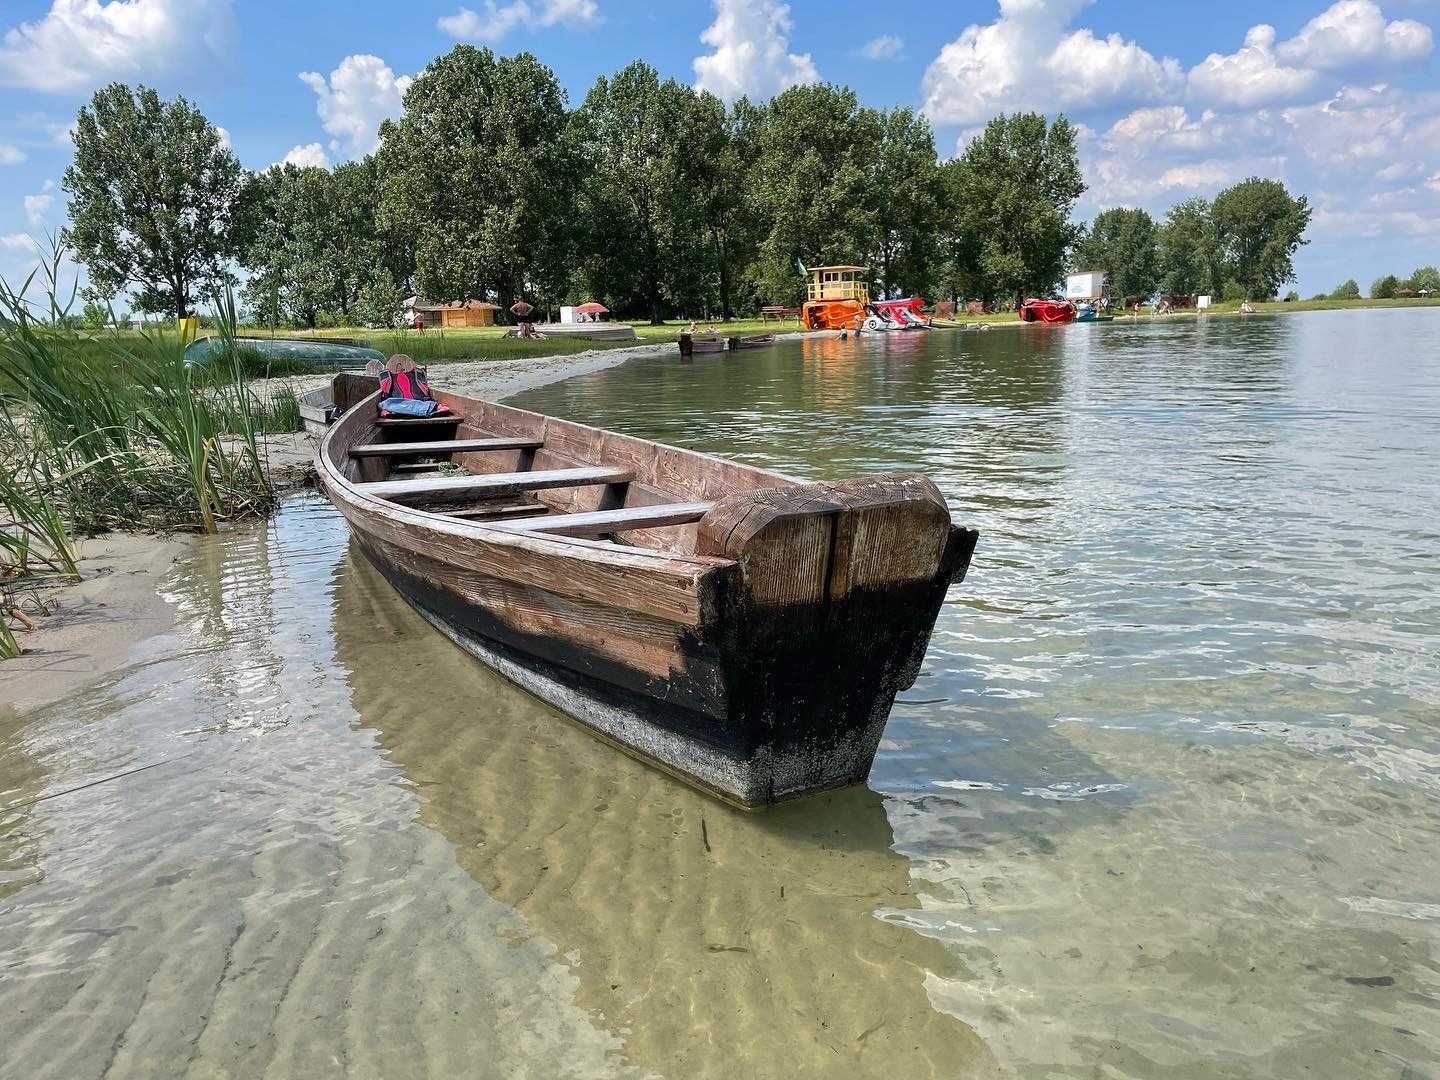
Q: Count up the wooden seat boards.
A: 4